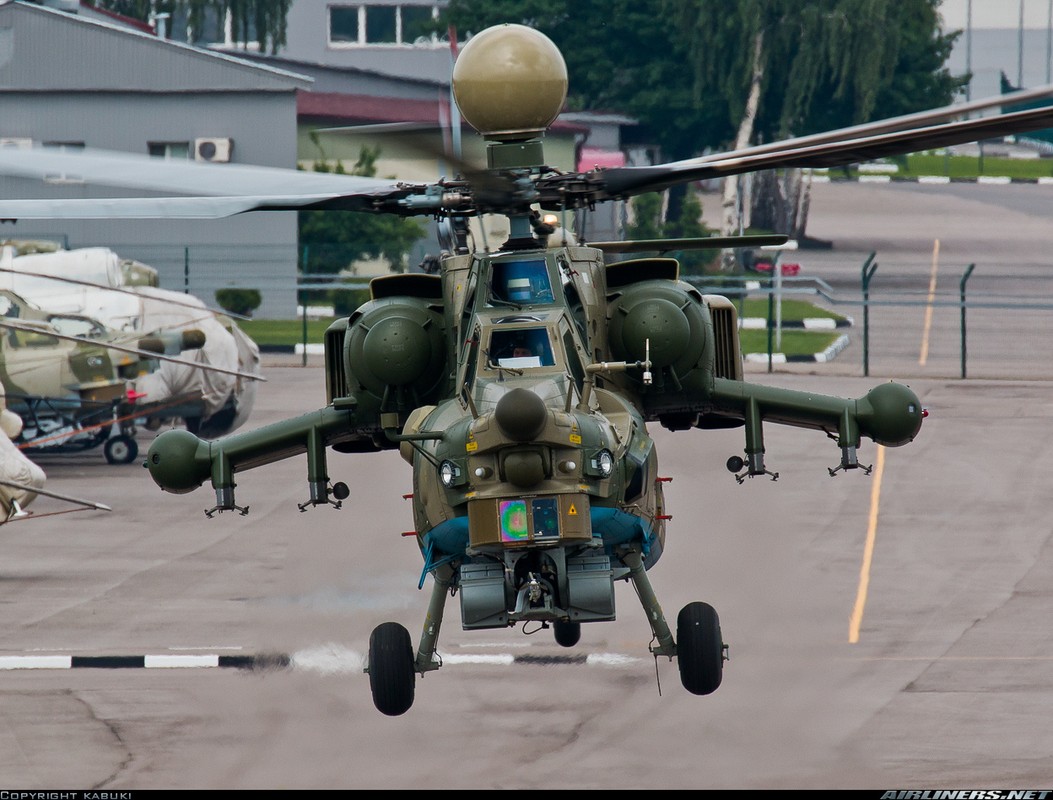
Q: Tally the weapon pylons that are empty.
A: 4